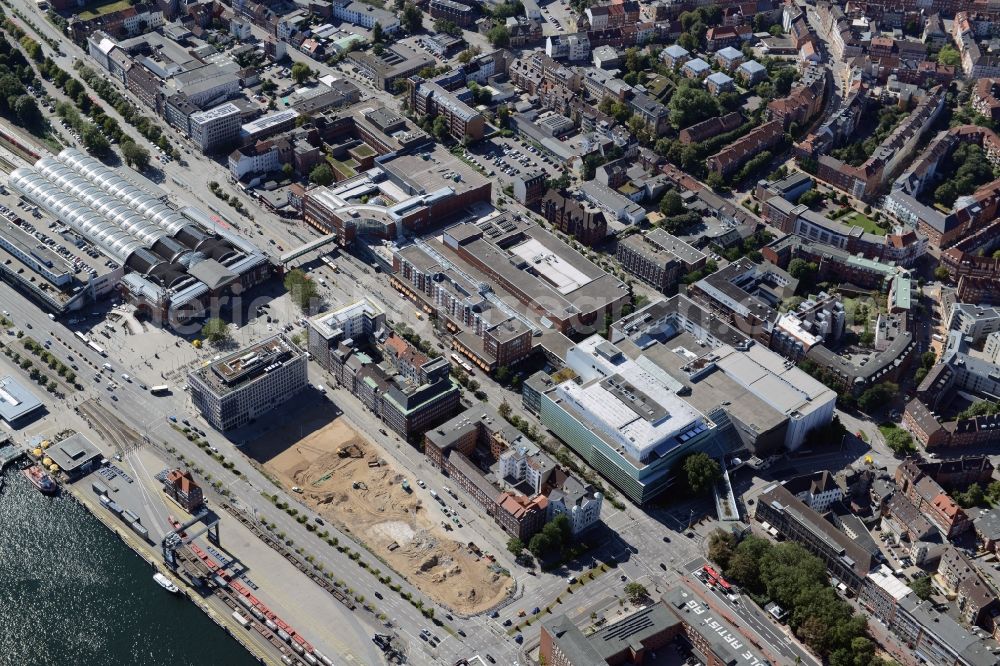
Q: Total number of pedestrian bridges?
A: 2